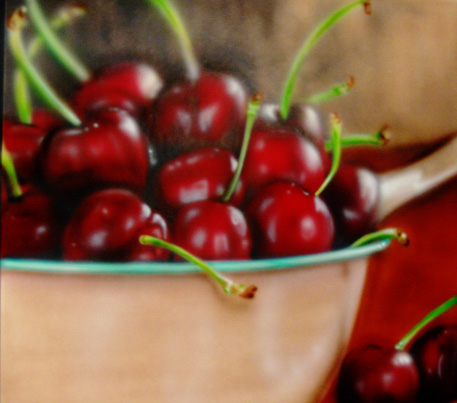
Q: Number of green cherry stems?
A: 13